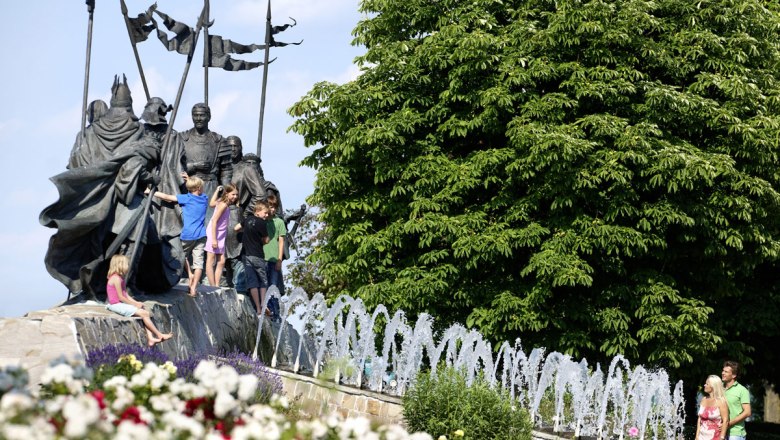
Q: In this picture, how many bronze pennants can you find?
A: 4